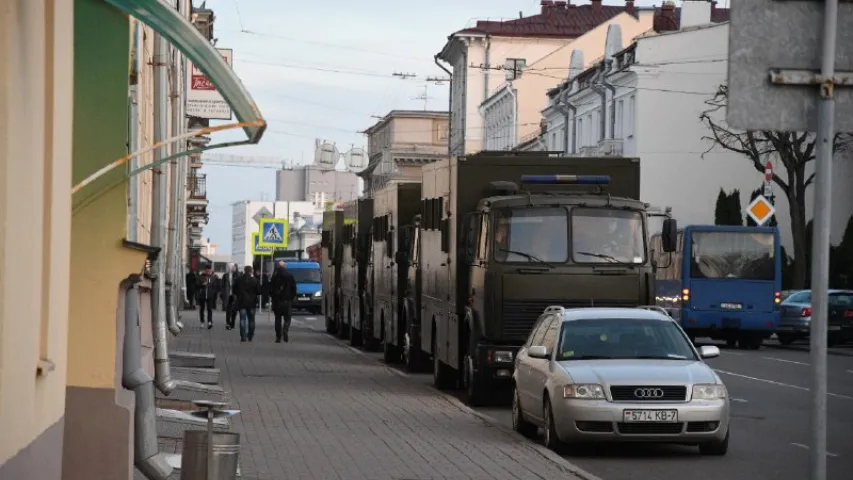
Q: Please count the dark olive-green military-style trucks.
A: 4